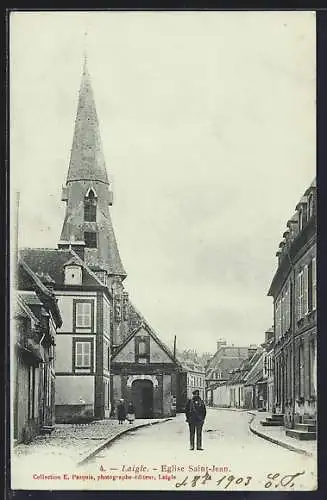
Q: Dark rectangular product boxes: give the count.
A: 0